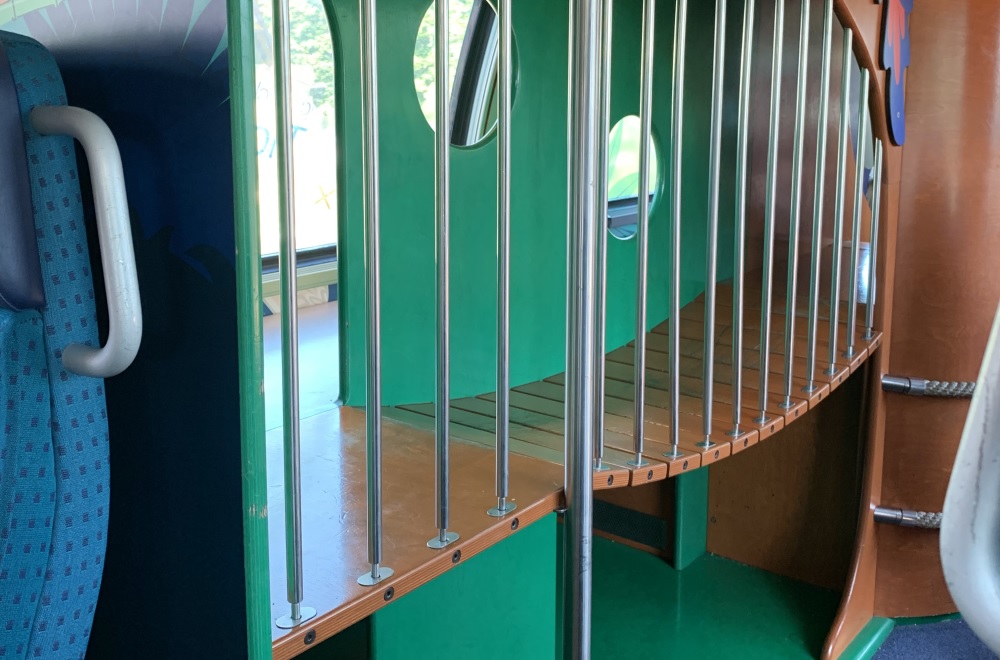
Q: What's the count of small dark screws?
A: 15